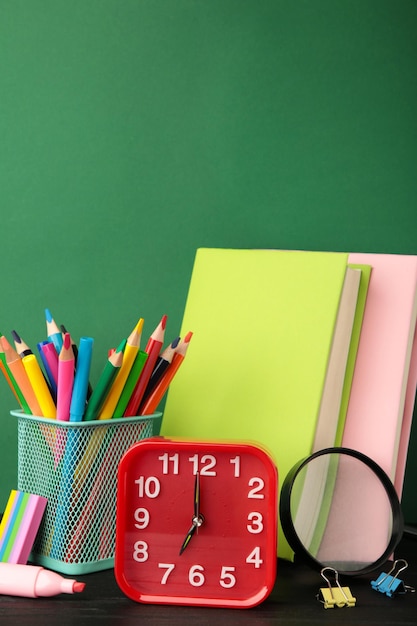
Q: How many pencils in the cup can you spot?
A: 11